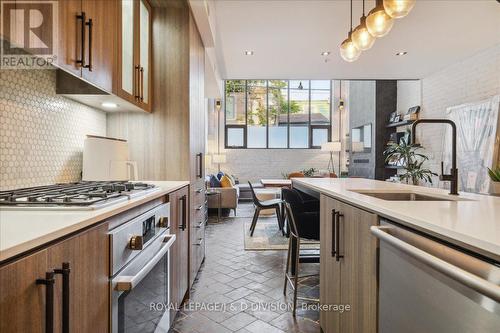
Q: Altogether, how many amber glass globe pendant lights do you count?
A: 4